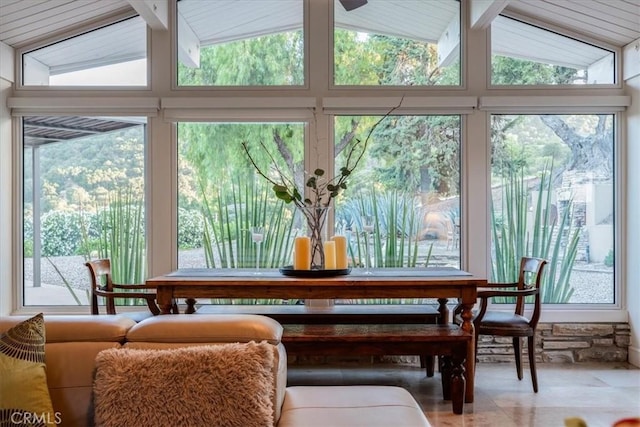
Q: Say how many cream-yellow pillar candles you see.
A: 3